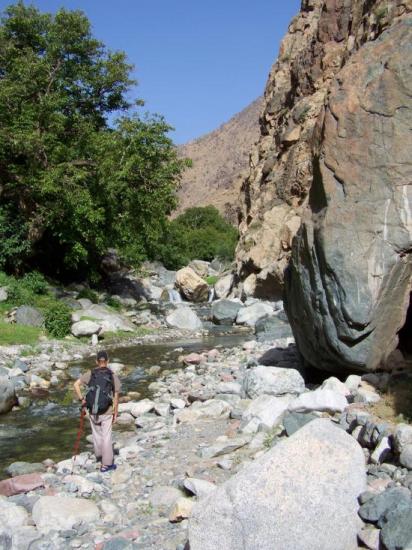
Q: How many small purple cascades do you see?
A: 0